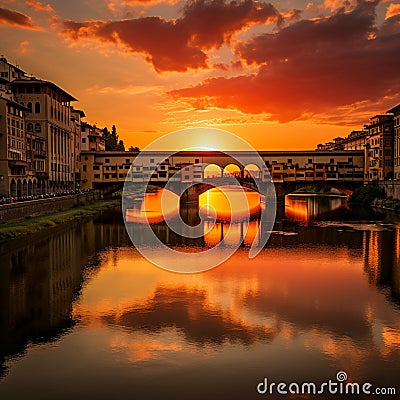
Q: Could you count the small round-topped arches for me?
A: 3